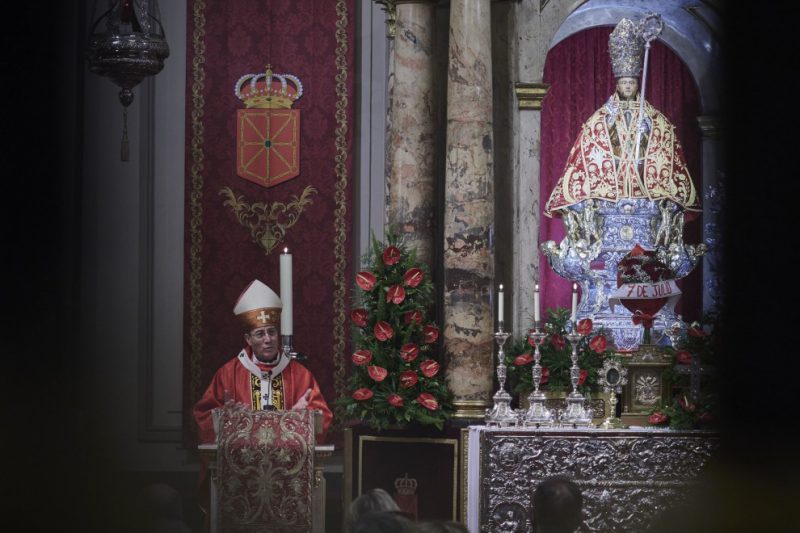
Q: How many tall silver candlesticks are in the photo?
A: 3